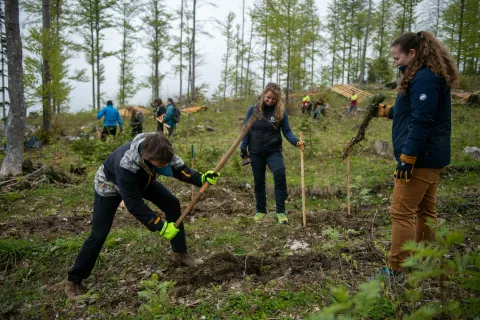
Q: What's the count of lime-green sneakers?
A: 2